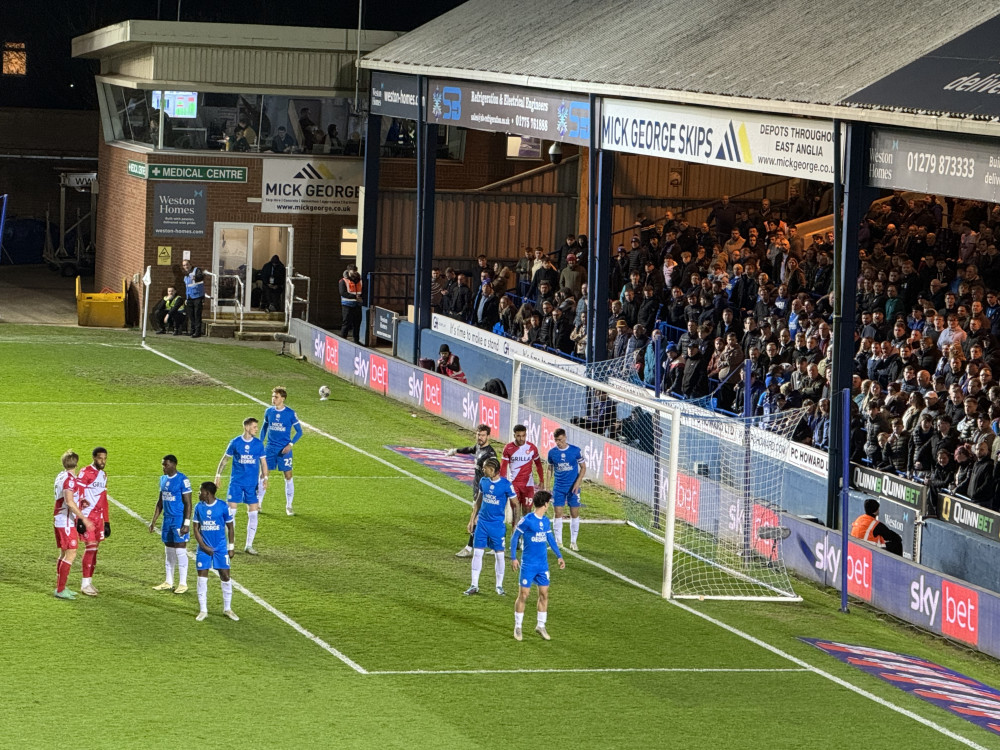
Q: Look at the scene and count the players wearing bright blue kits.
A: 7